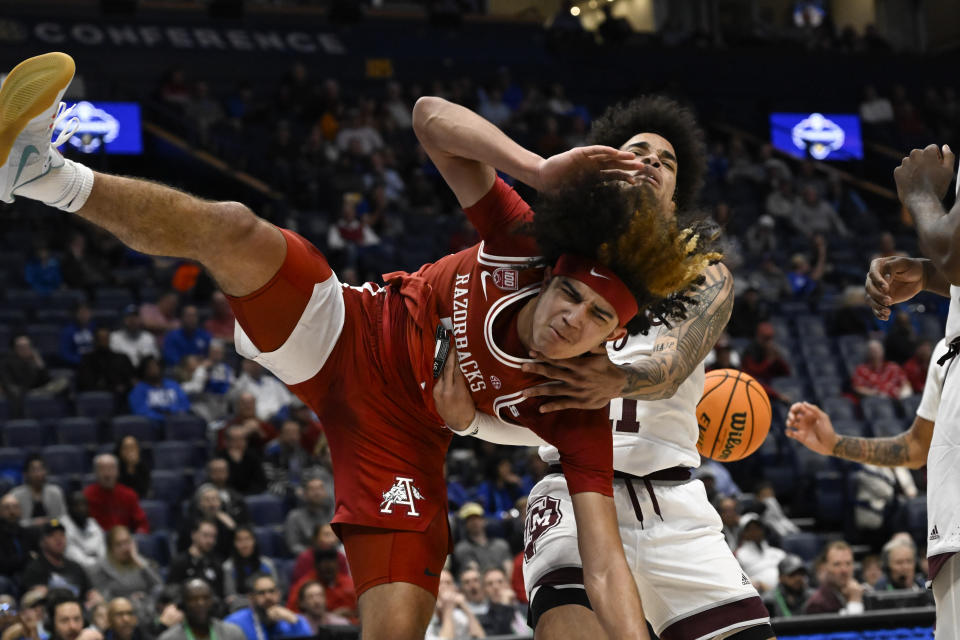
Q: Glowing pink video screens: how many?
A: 0